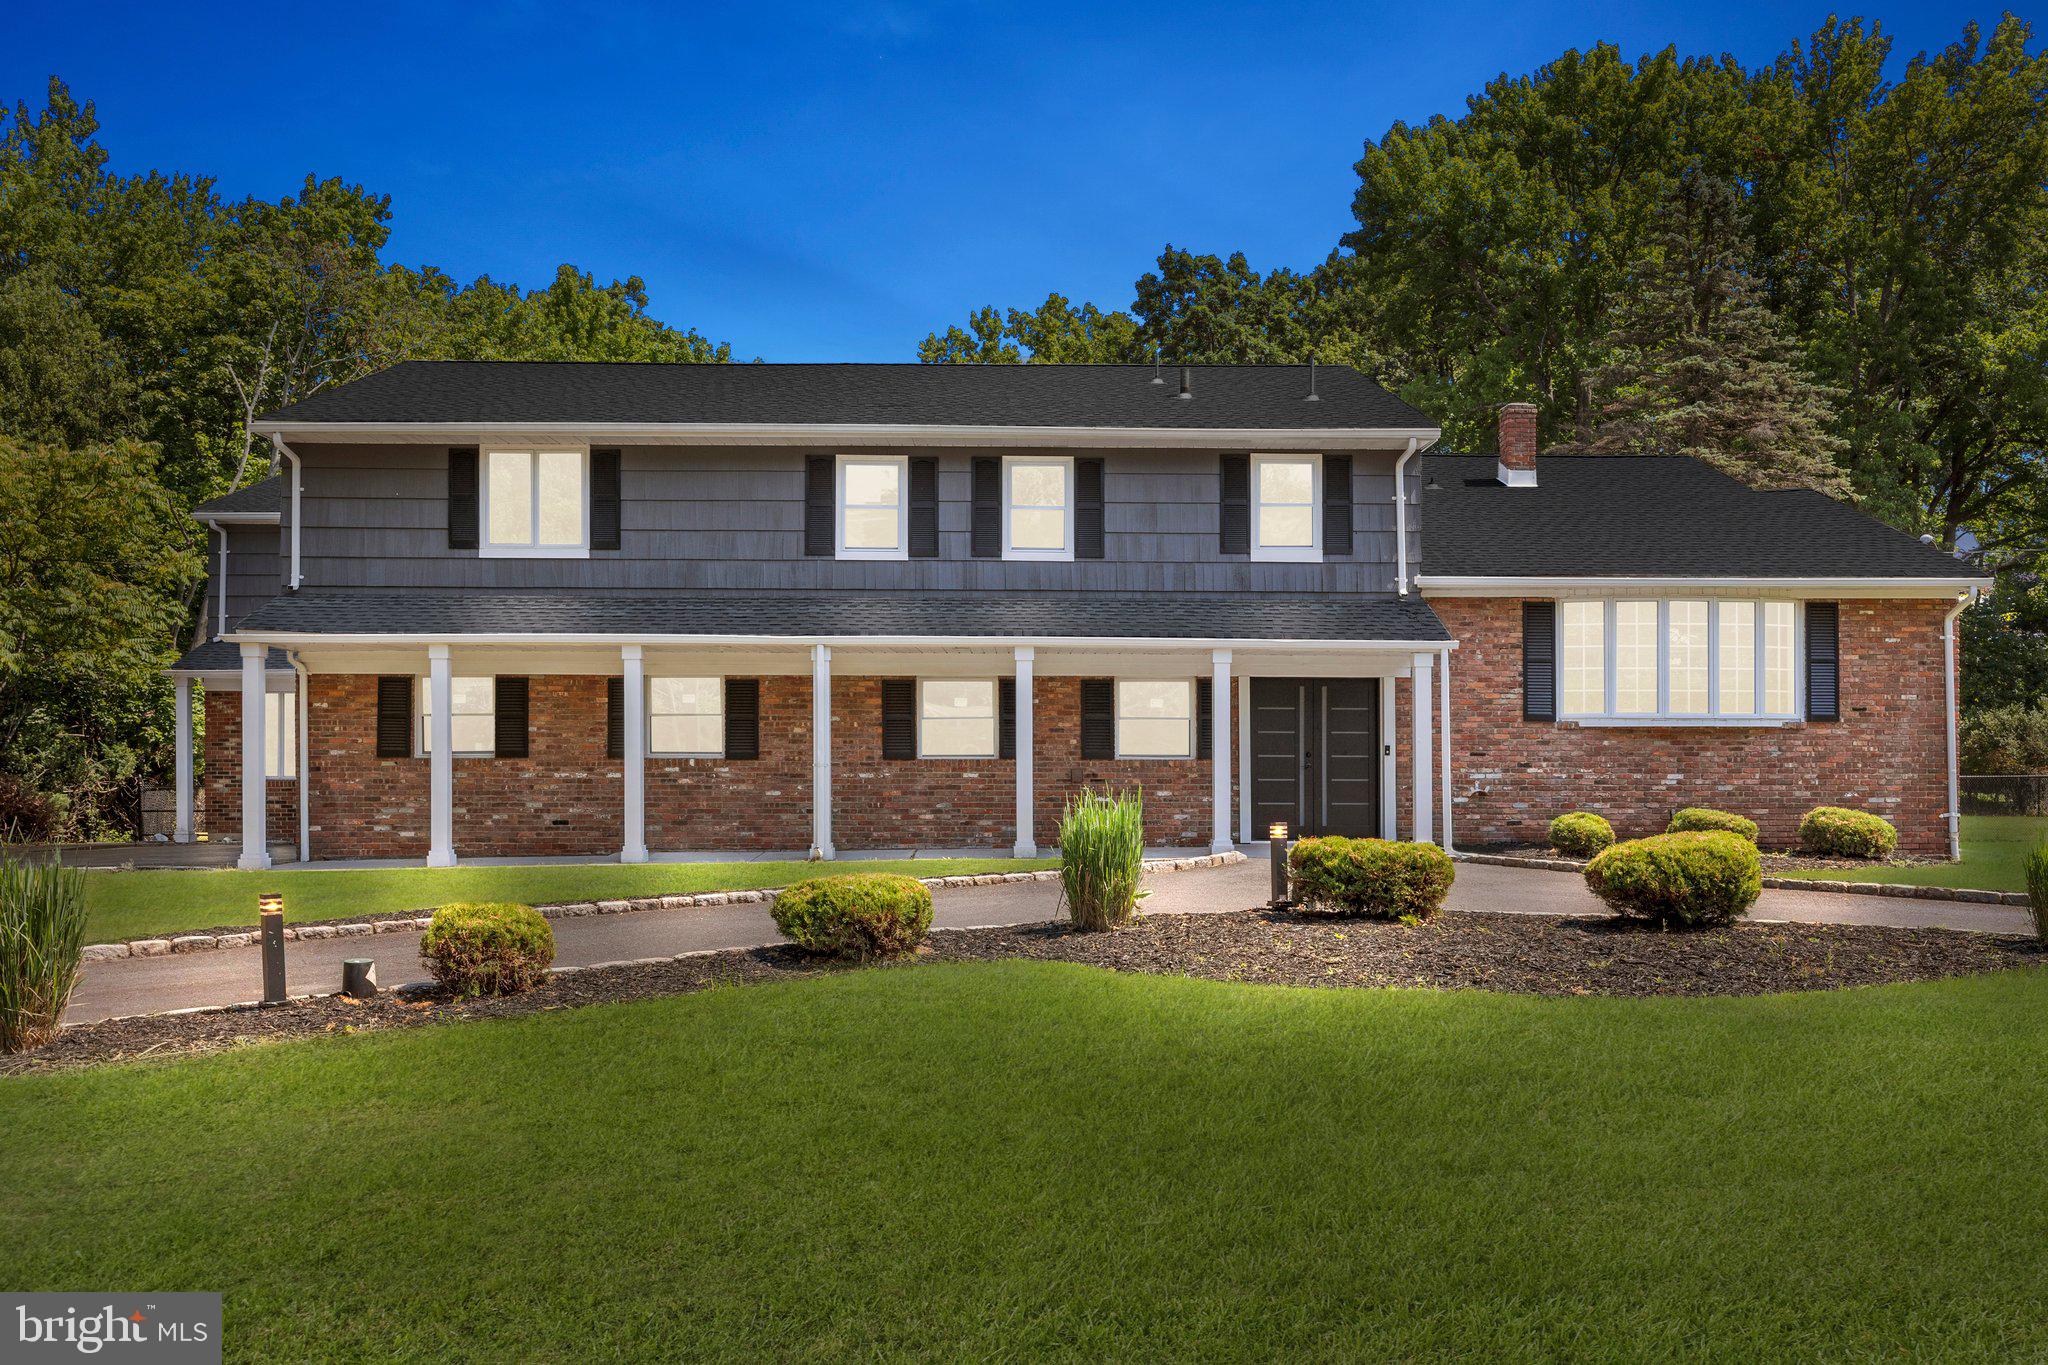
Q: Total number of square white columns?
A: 8